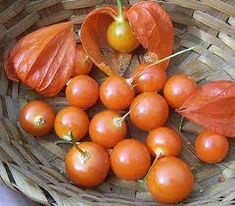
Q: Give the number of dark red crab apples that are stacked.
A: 0